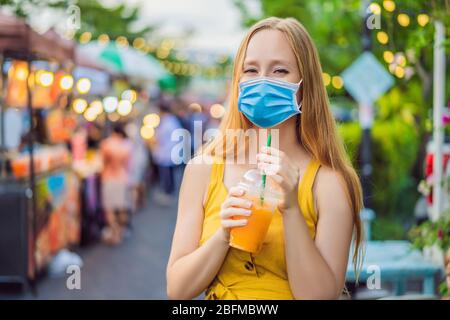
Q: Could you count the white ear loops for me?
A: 1